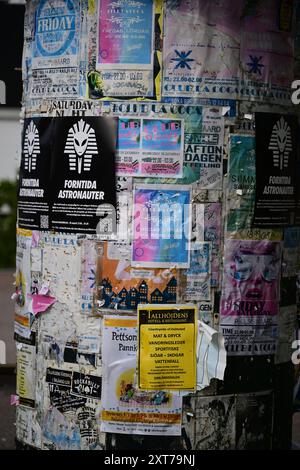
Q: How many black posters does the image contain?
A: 3